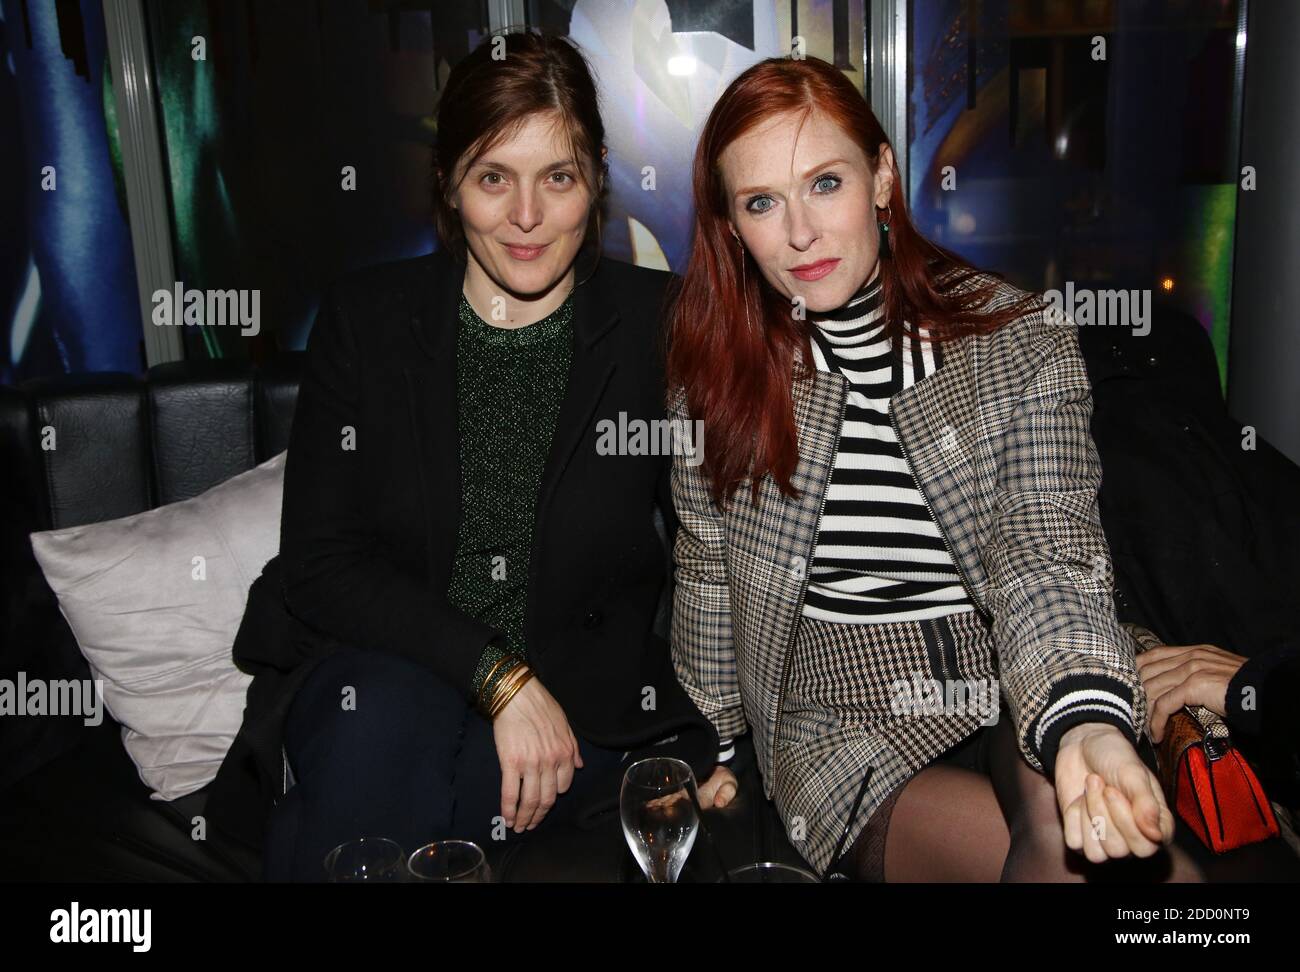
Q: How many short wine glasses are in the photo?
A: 2